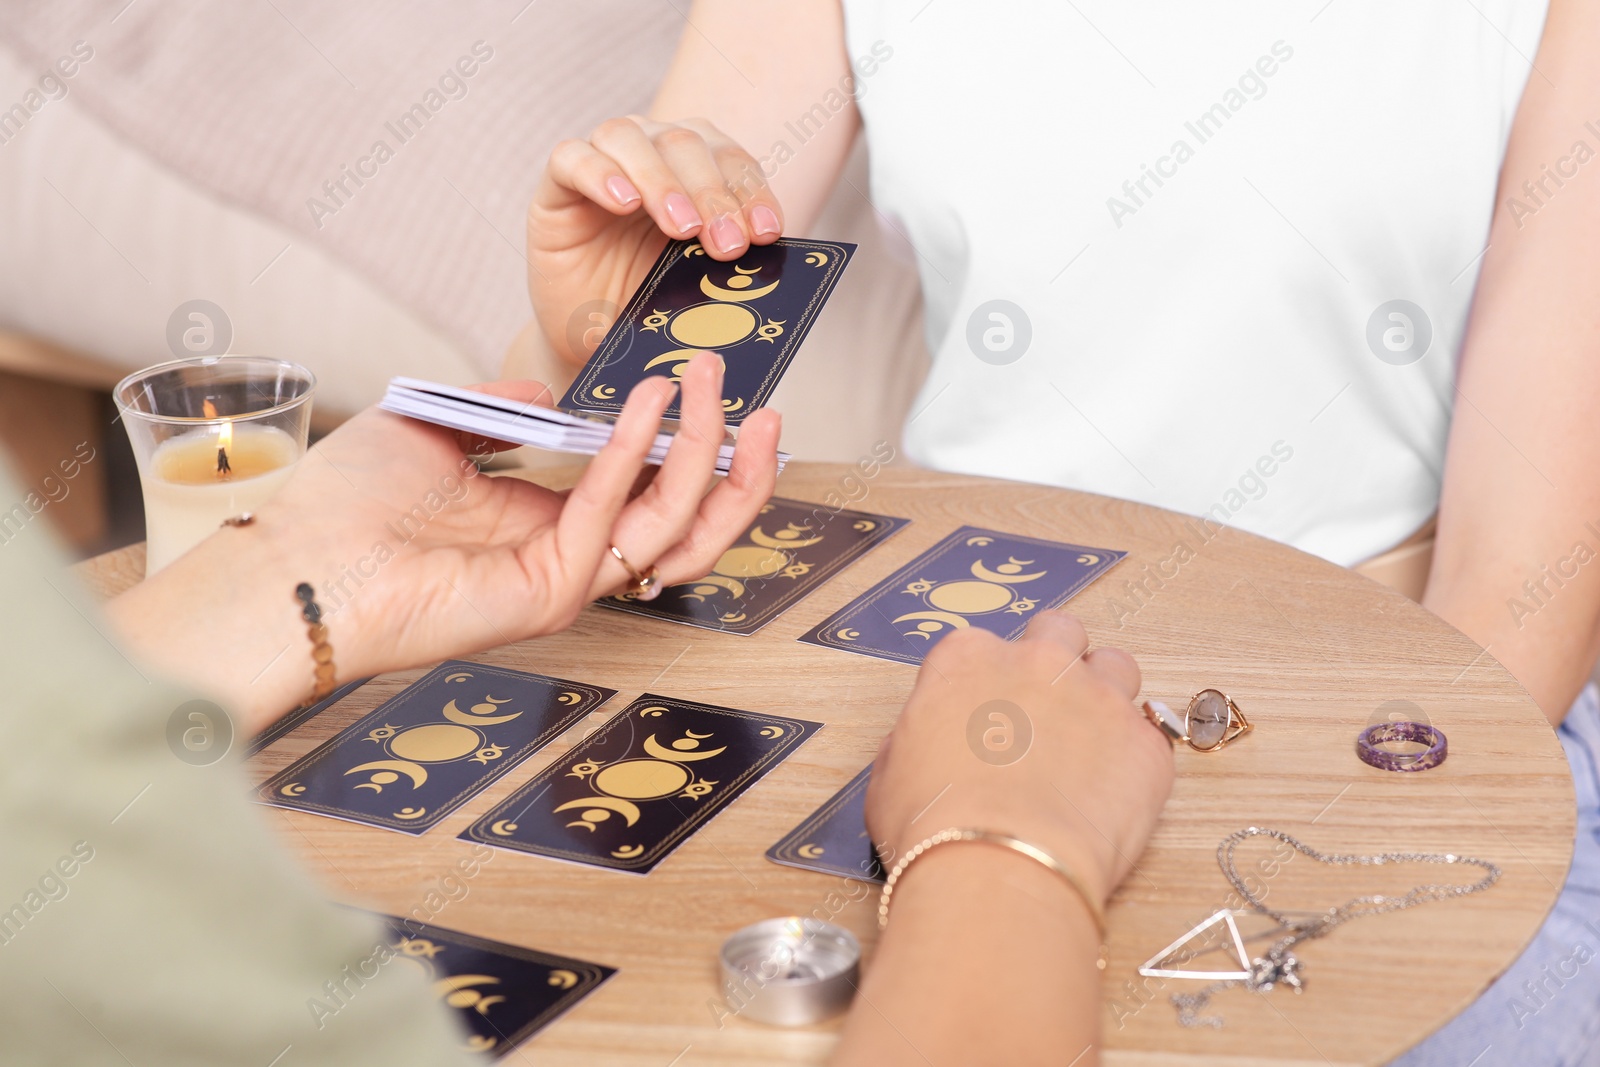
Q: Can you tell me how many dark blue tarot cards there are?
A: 8